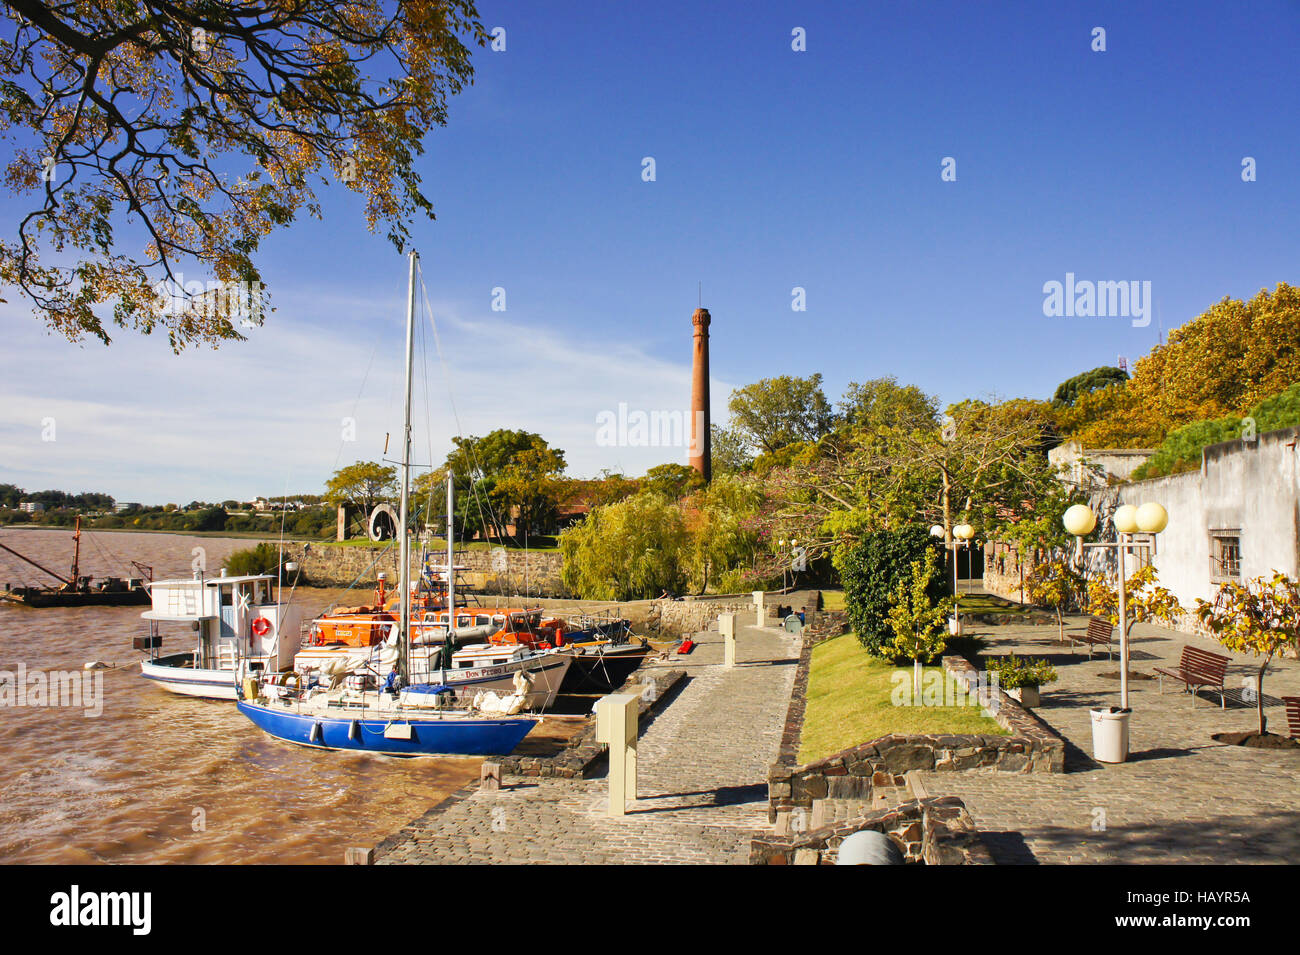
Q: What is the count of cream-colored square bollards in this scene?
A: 3